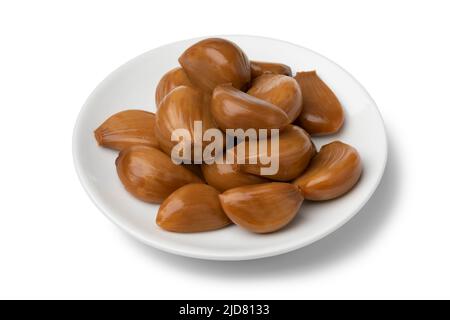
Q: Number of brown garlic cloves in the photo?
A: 14